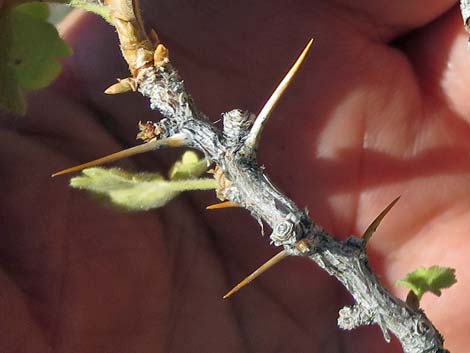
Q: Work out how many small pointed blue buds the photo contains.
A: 0